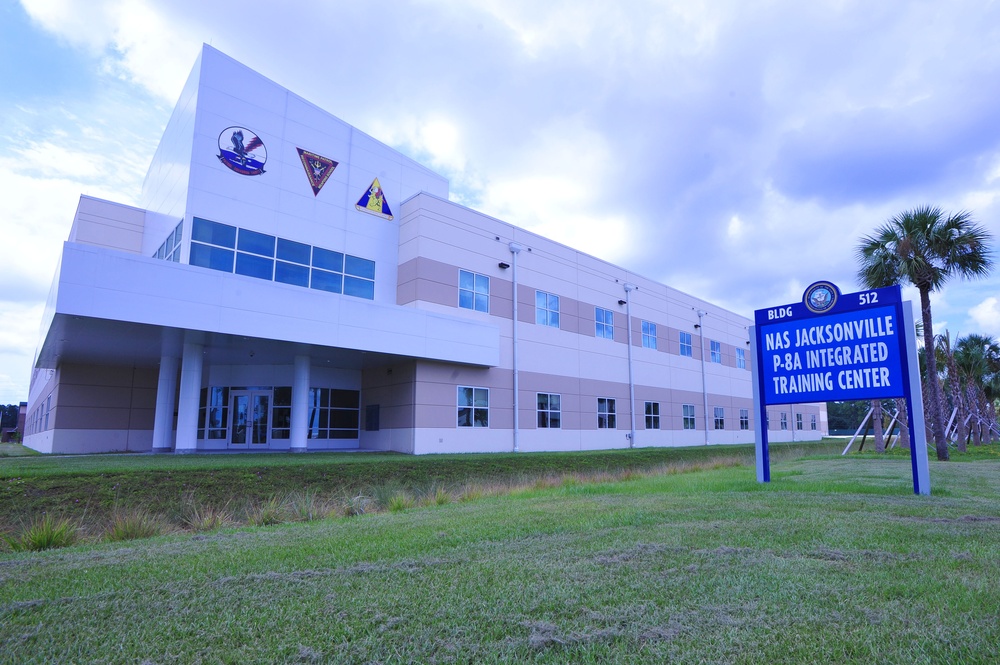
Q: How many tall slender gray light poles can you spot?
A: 3